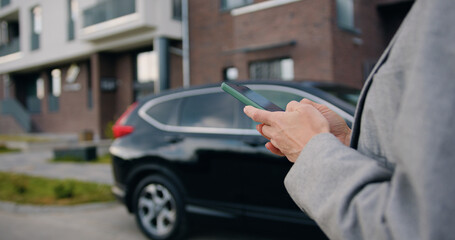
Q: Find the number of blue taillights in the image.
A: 0